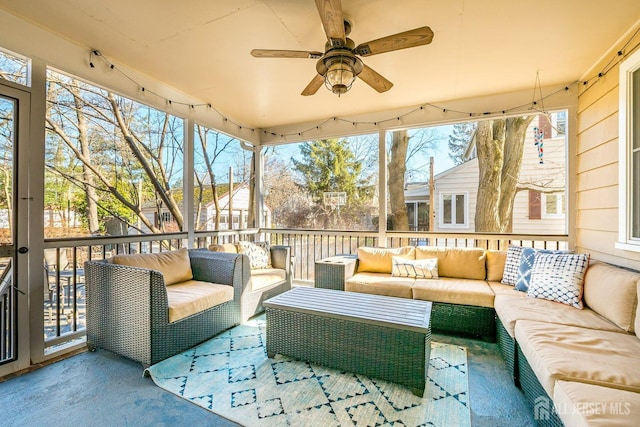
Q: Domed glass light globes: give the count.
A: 1